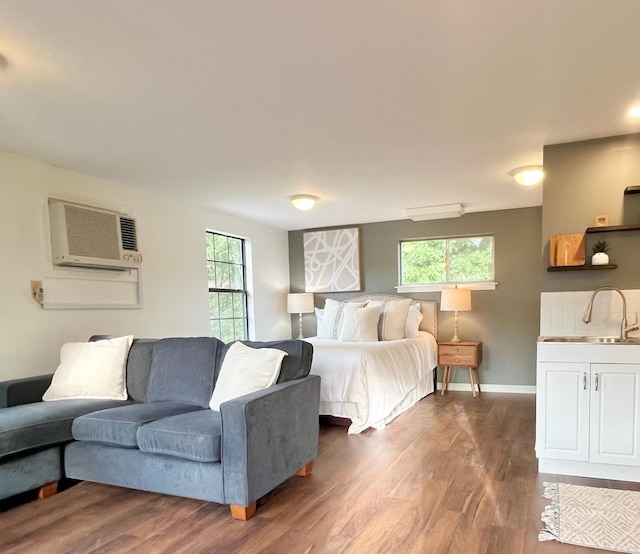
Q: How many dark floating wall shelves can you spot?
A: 3